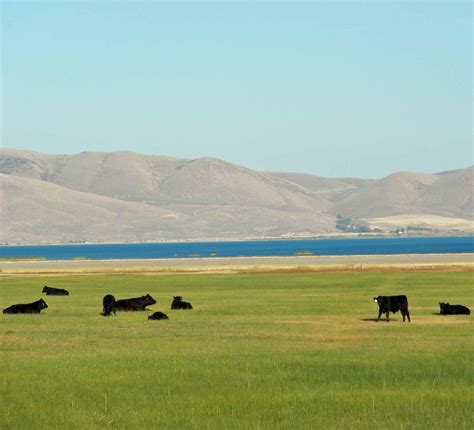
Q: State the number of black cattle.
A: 8